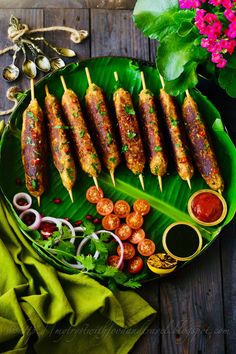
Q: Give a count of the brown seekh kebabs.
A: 8